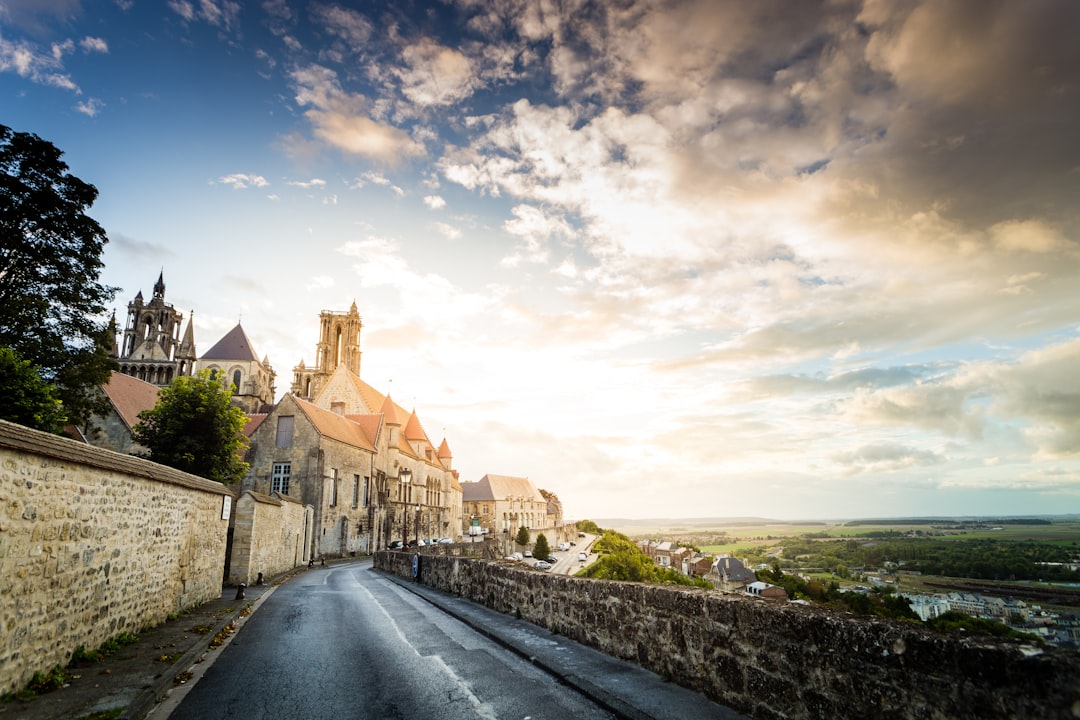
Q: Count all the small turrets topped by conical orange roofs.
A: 3